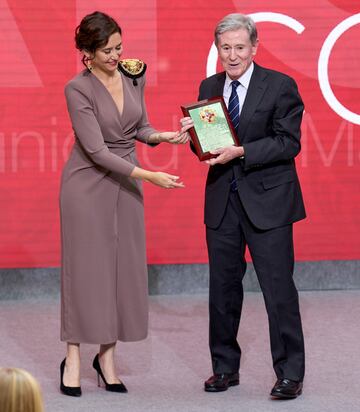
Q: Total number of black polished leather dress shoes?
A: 2